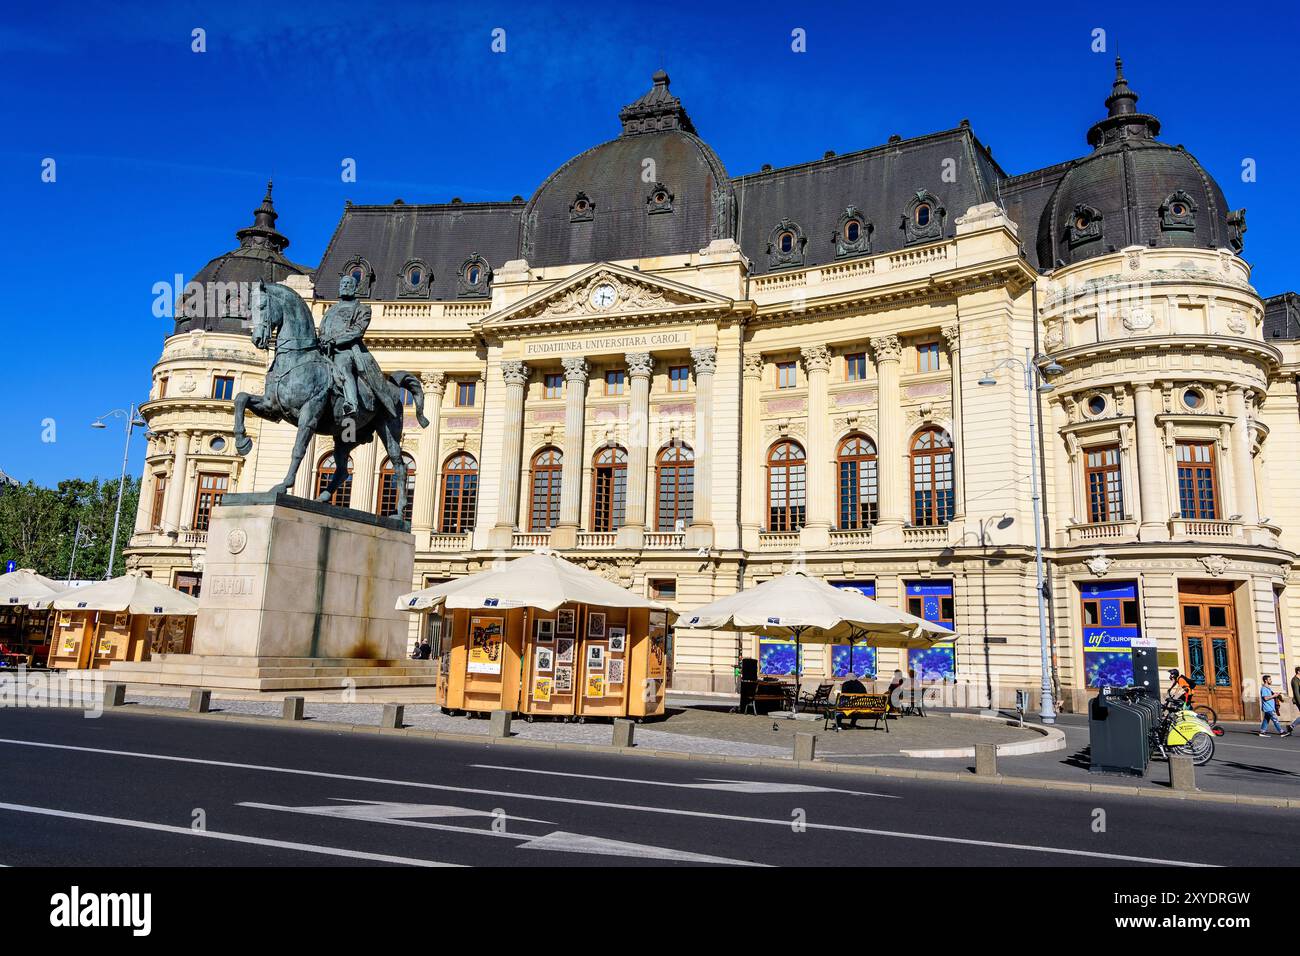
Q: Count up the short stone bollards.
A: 9